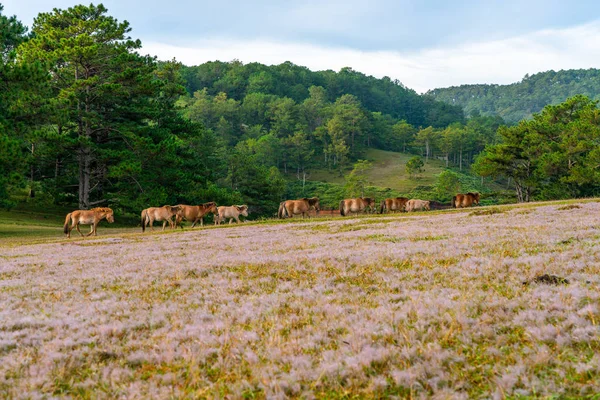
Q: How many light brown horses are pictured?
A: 2